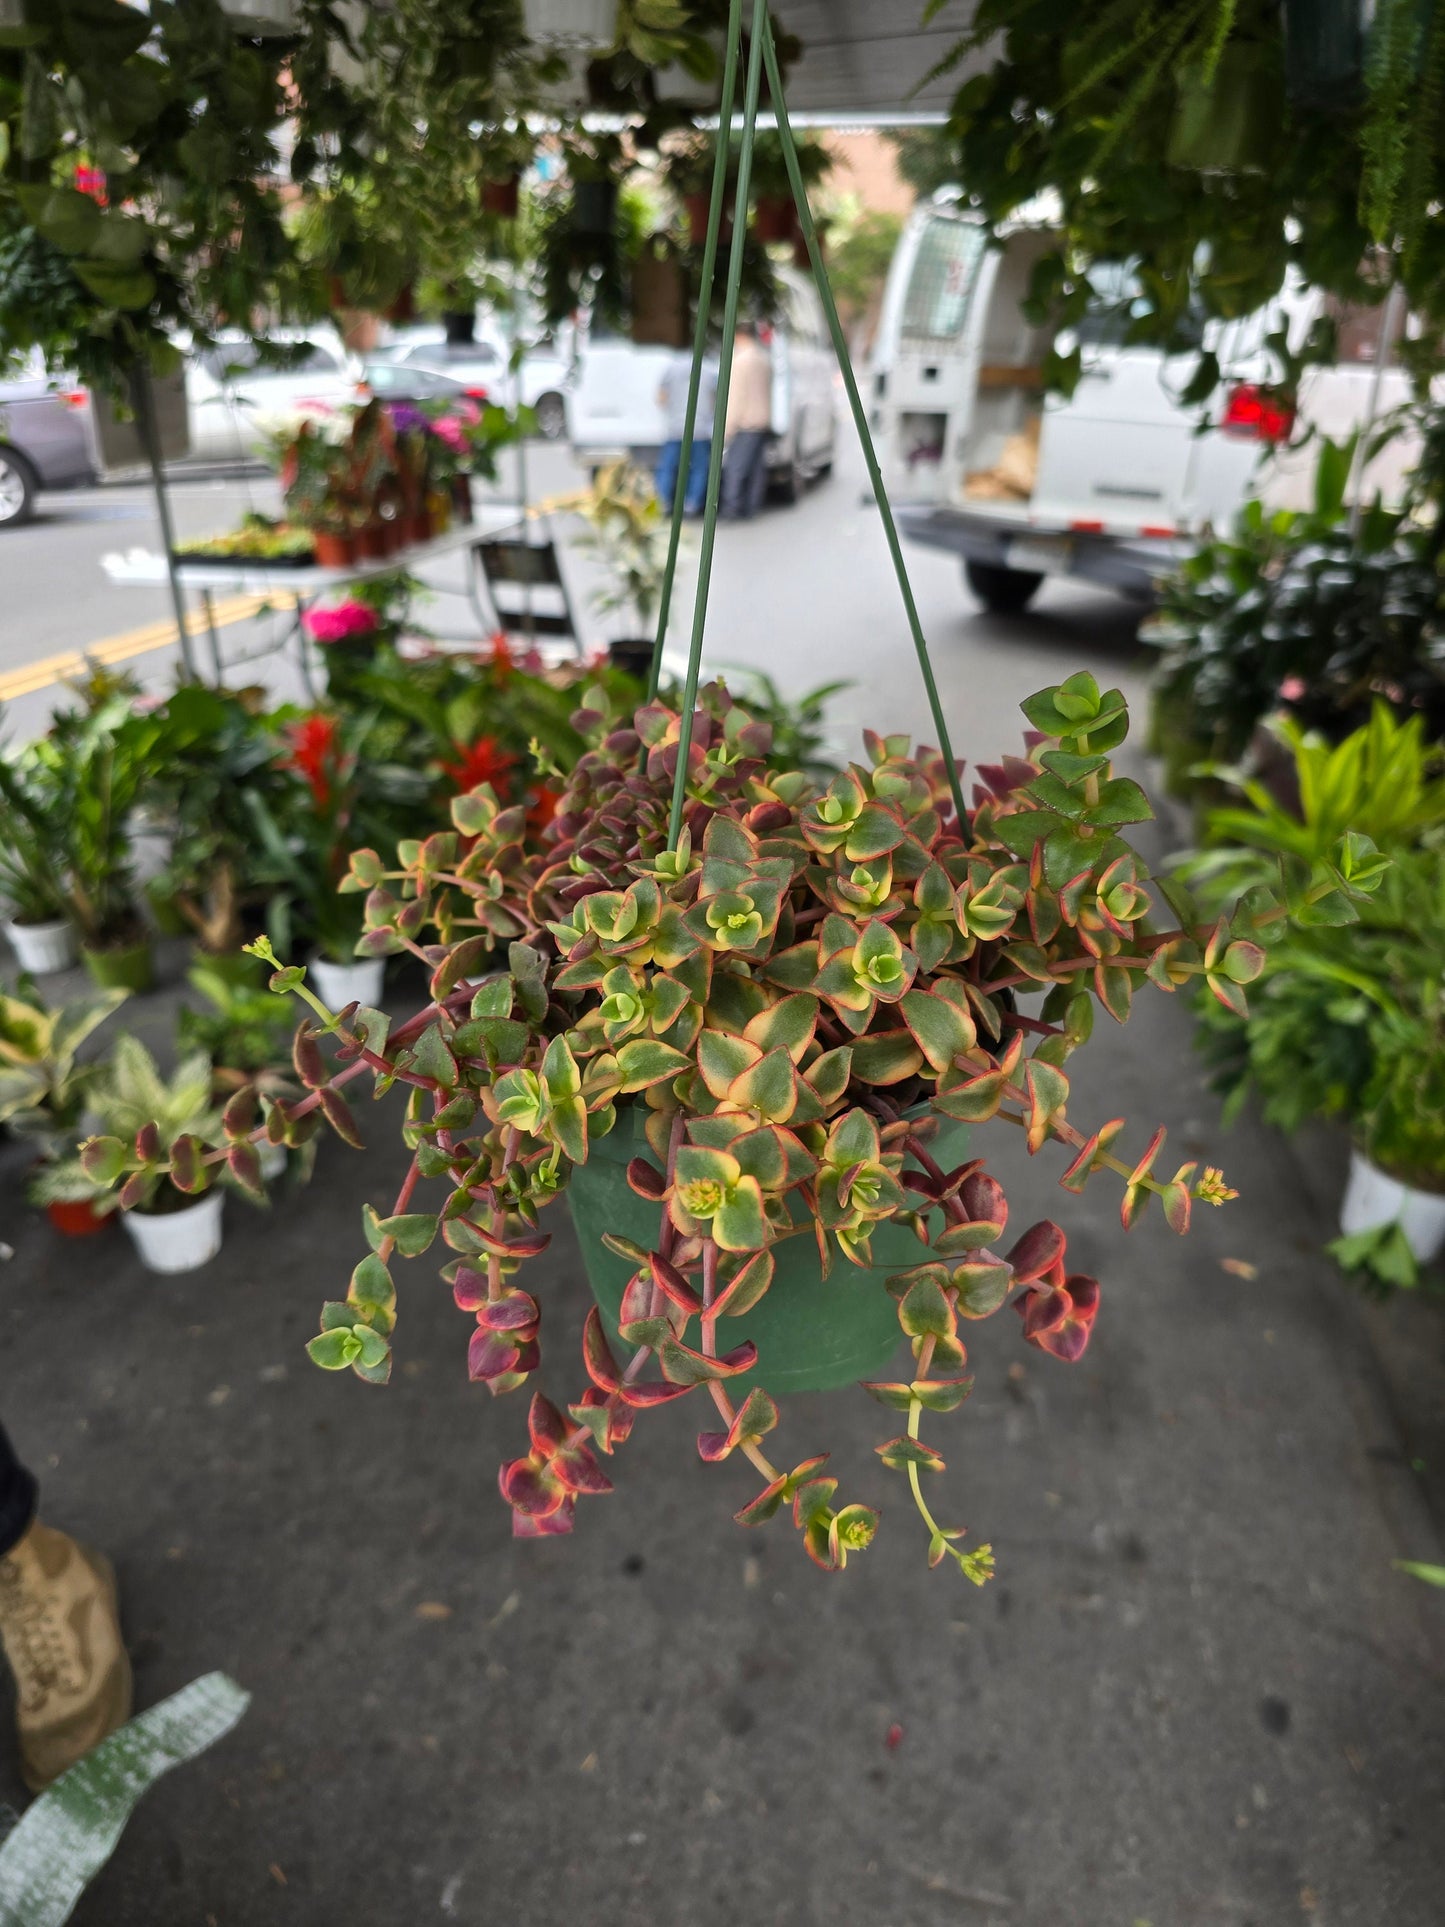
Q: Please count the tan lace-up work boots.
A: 1